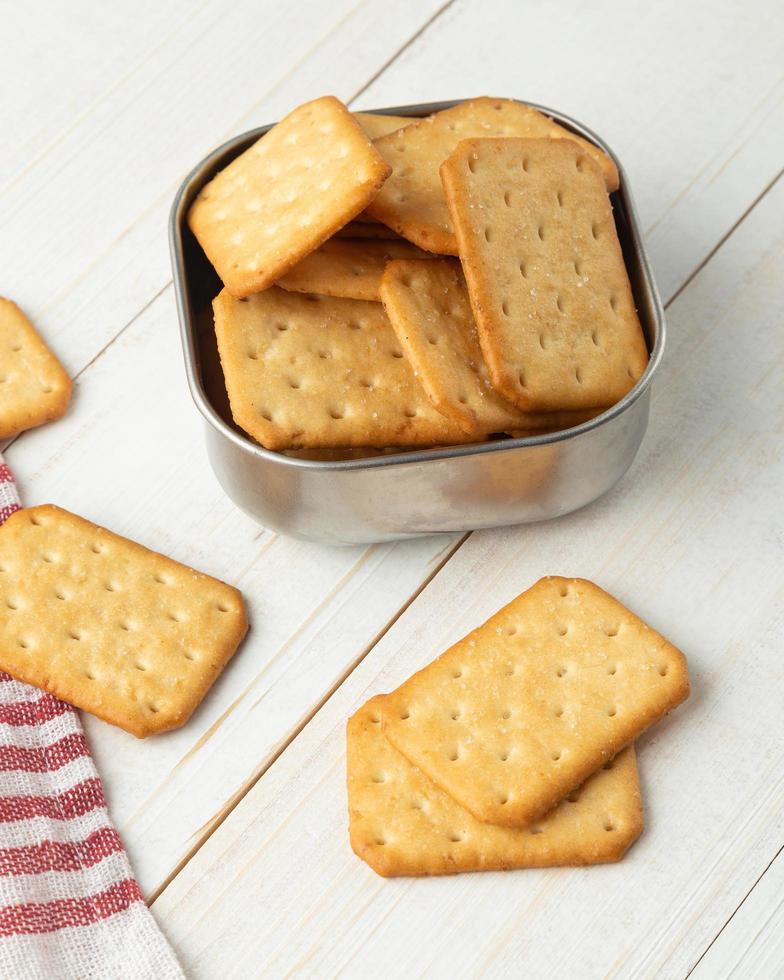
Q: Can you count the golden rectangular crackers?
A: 11